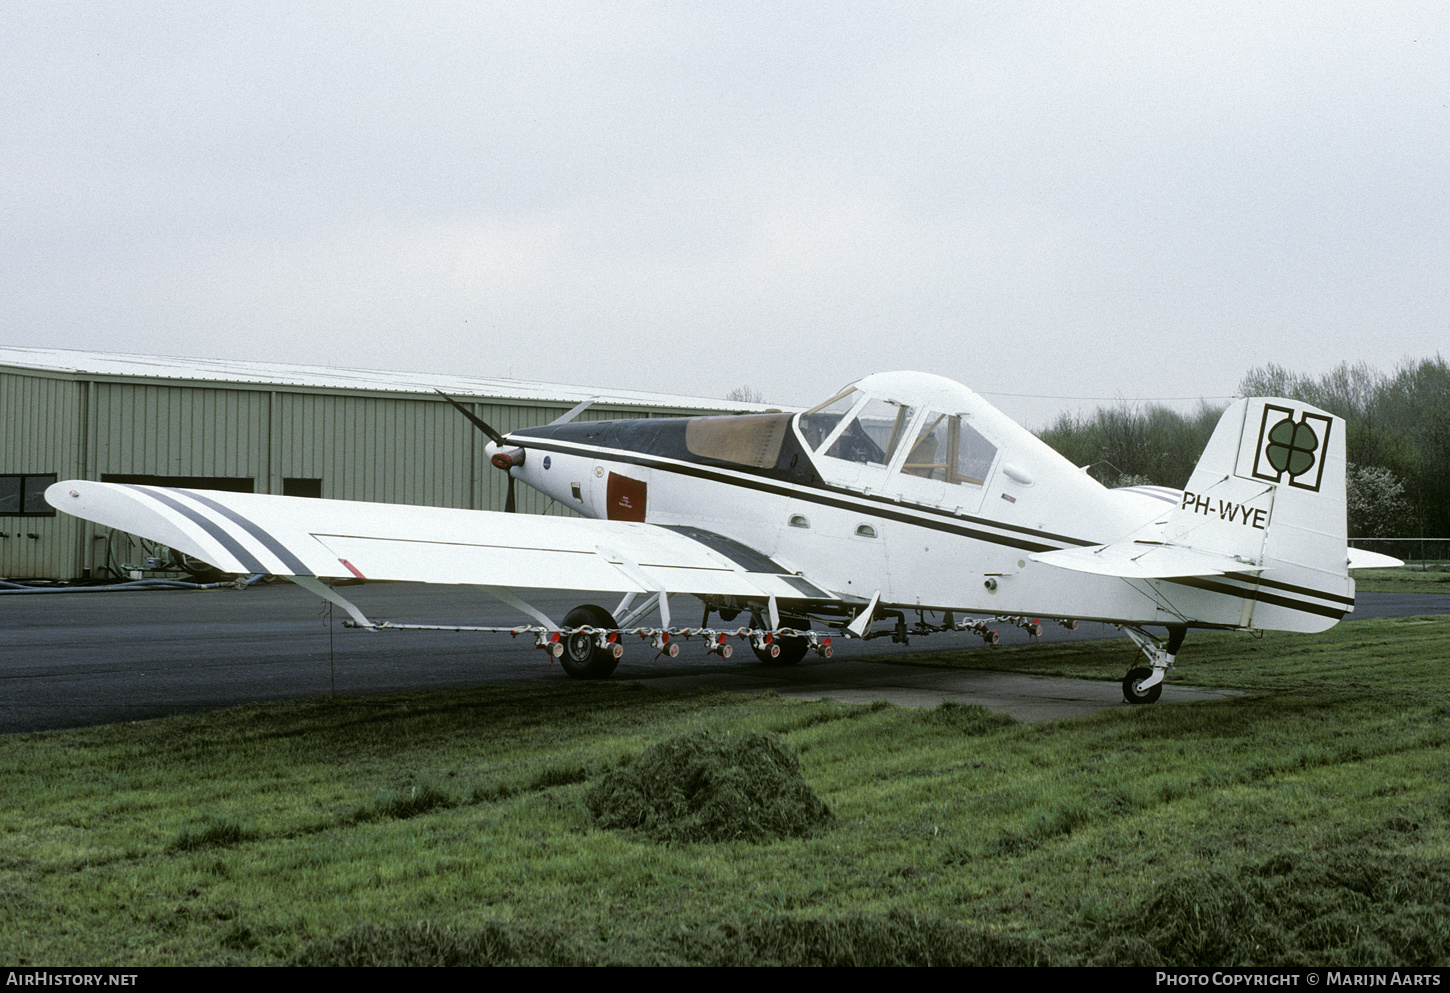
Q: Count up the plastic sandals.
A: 0